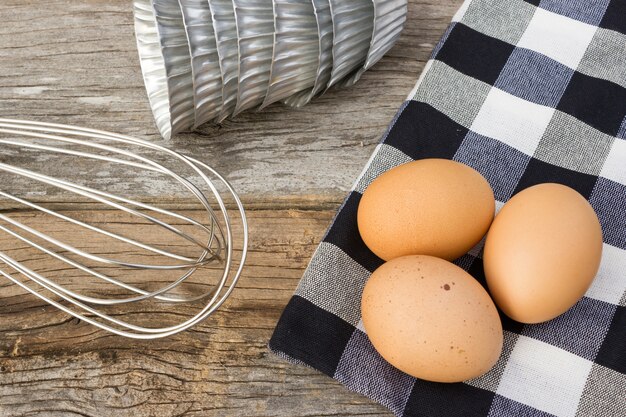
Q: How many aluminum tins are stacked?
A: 8